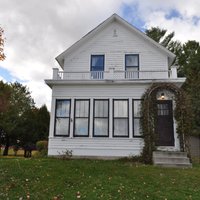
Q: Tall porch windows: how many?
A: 5